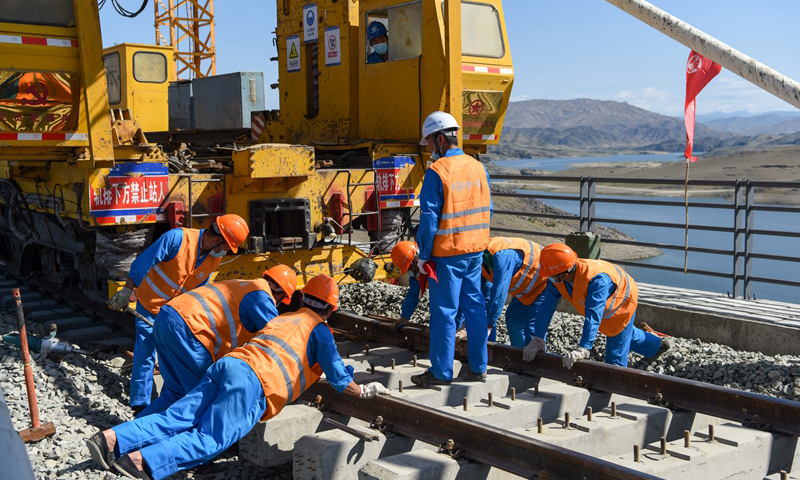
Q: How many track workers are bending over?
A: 6